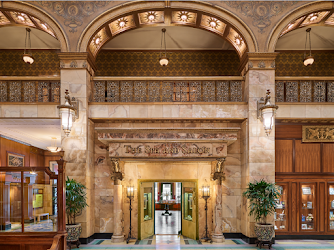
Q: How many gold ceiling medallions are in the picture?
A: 12